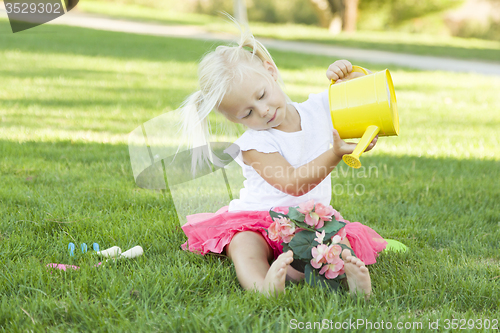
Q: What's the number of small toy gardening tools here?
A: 2